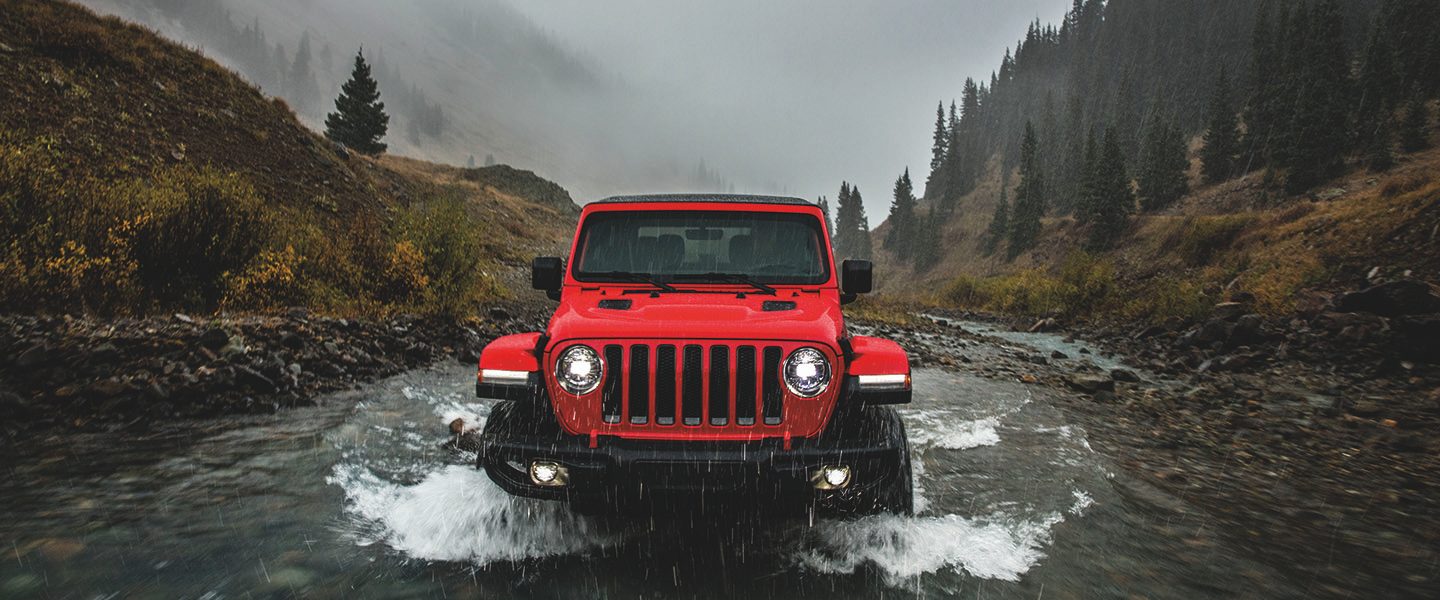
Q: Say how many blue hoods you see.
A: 0